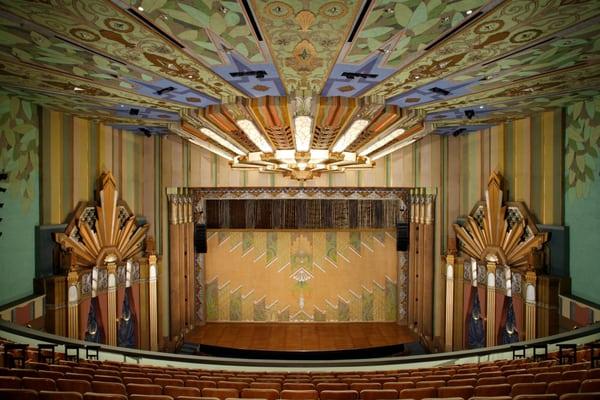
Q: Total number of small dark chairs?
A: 8